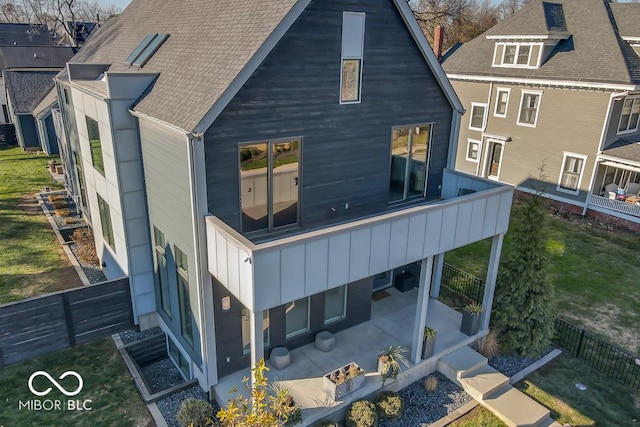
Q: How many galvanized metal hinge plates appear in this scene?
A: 0